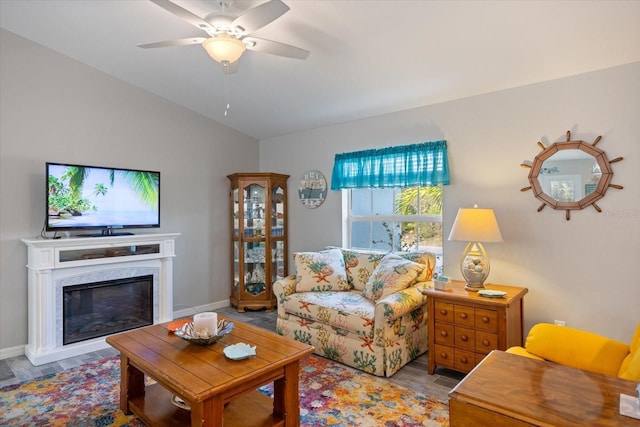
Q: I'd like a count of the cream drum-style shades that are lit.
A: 1